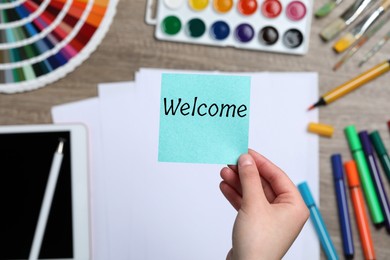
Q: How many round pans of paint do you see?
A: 12